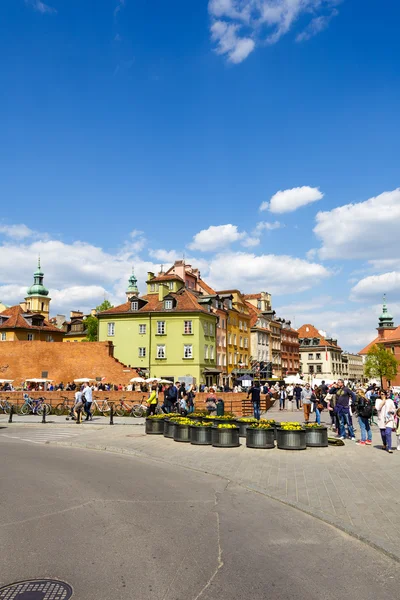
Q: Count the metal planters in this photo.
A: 15